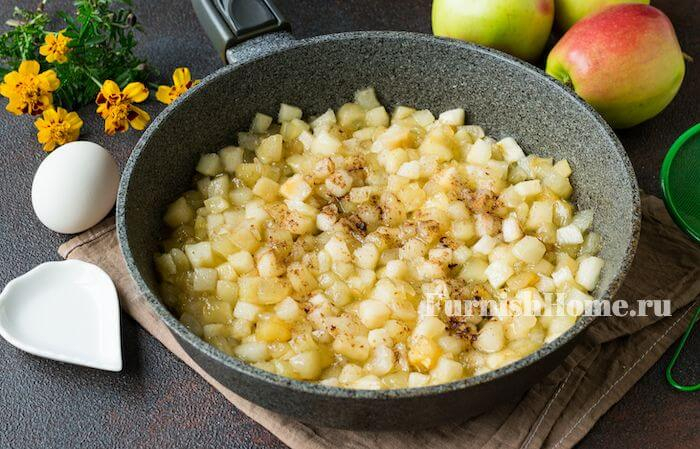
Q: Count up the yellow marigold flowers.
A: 5